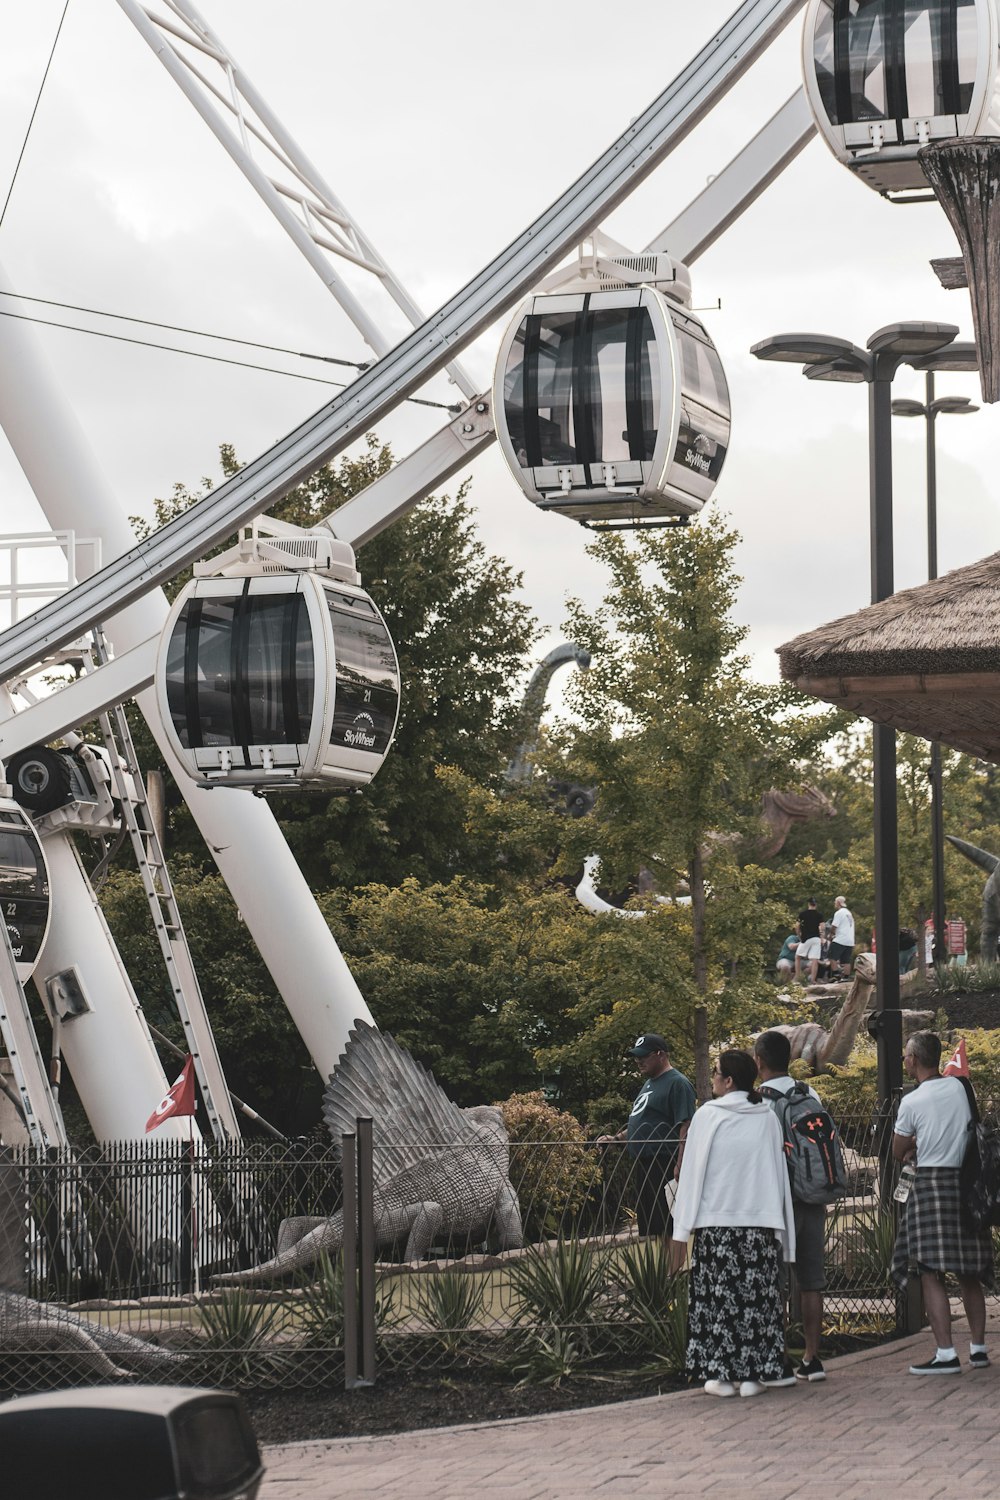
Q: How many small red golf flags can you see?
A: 2